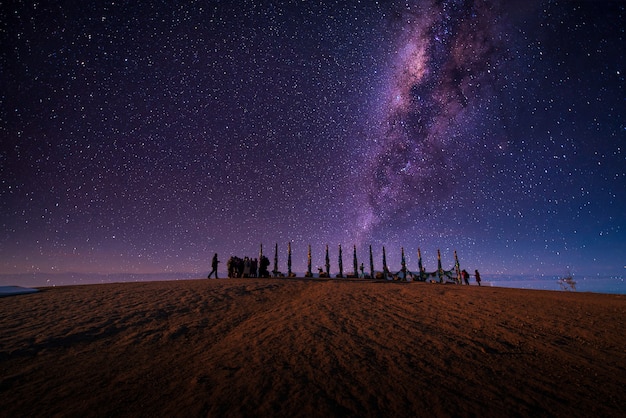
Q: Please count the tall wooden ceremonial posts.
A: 13